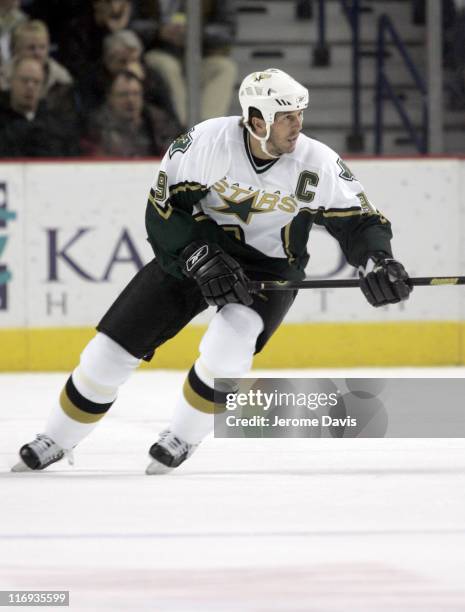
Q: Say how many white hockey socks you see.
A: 2